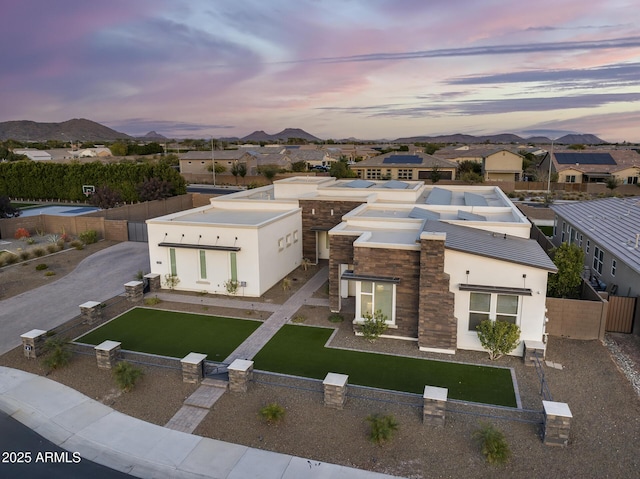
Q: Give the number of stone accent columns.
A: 11